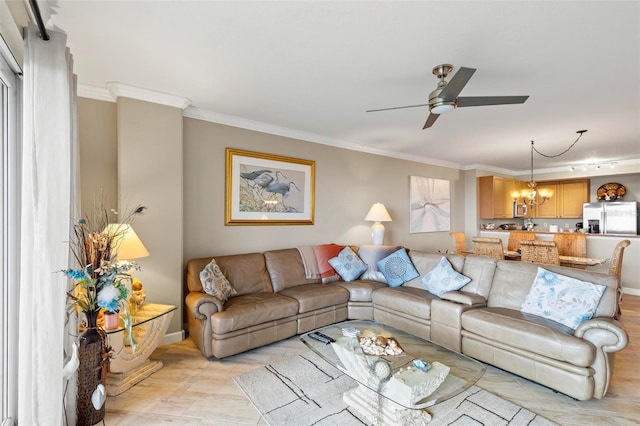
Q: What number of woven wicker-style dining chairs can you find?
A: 6